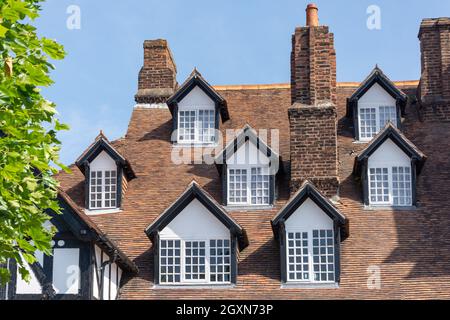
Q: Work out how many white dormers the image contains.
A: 7